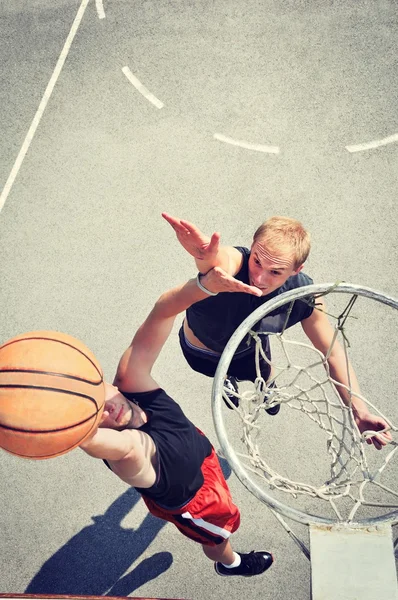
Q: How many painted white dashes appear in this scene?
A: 4